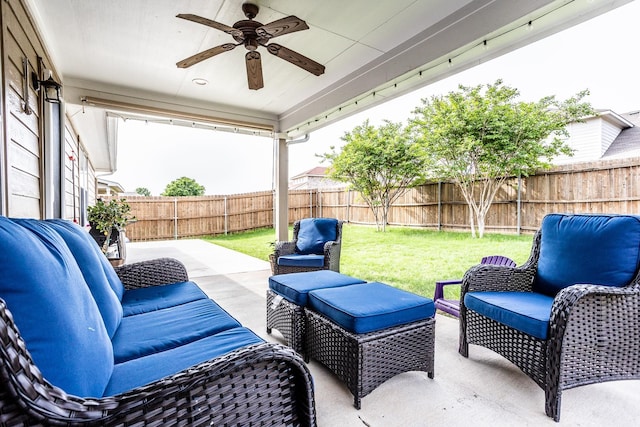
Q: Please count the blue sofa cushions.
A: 6